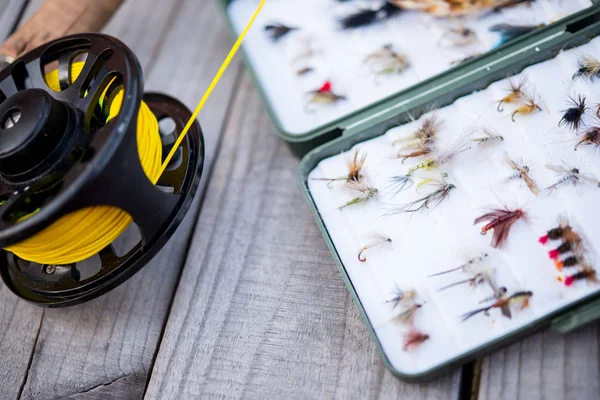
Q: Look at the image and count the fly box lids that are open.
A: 1